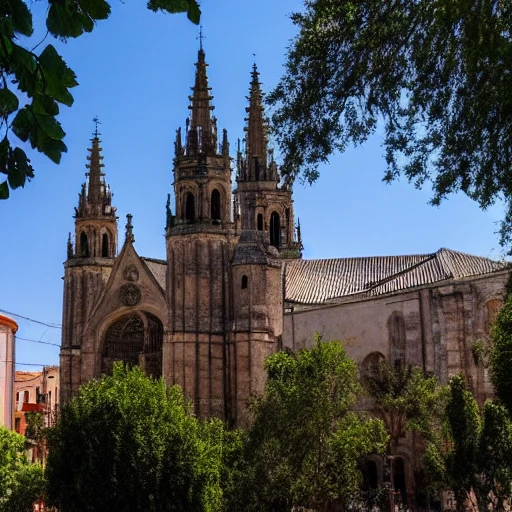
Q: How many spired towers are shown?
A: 3